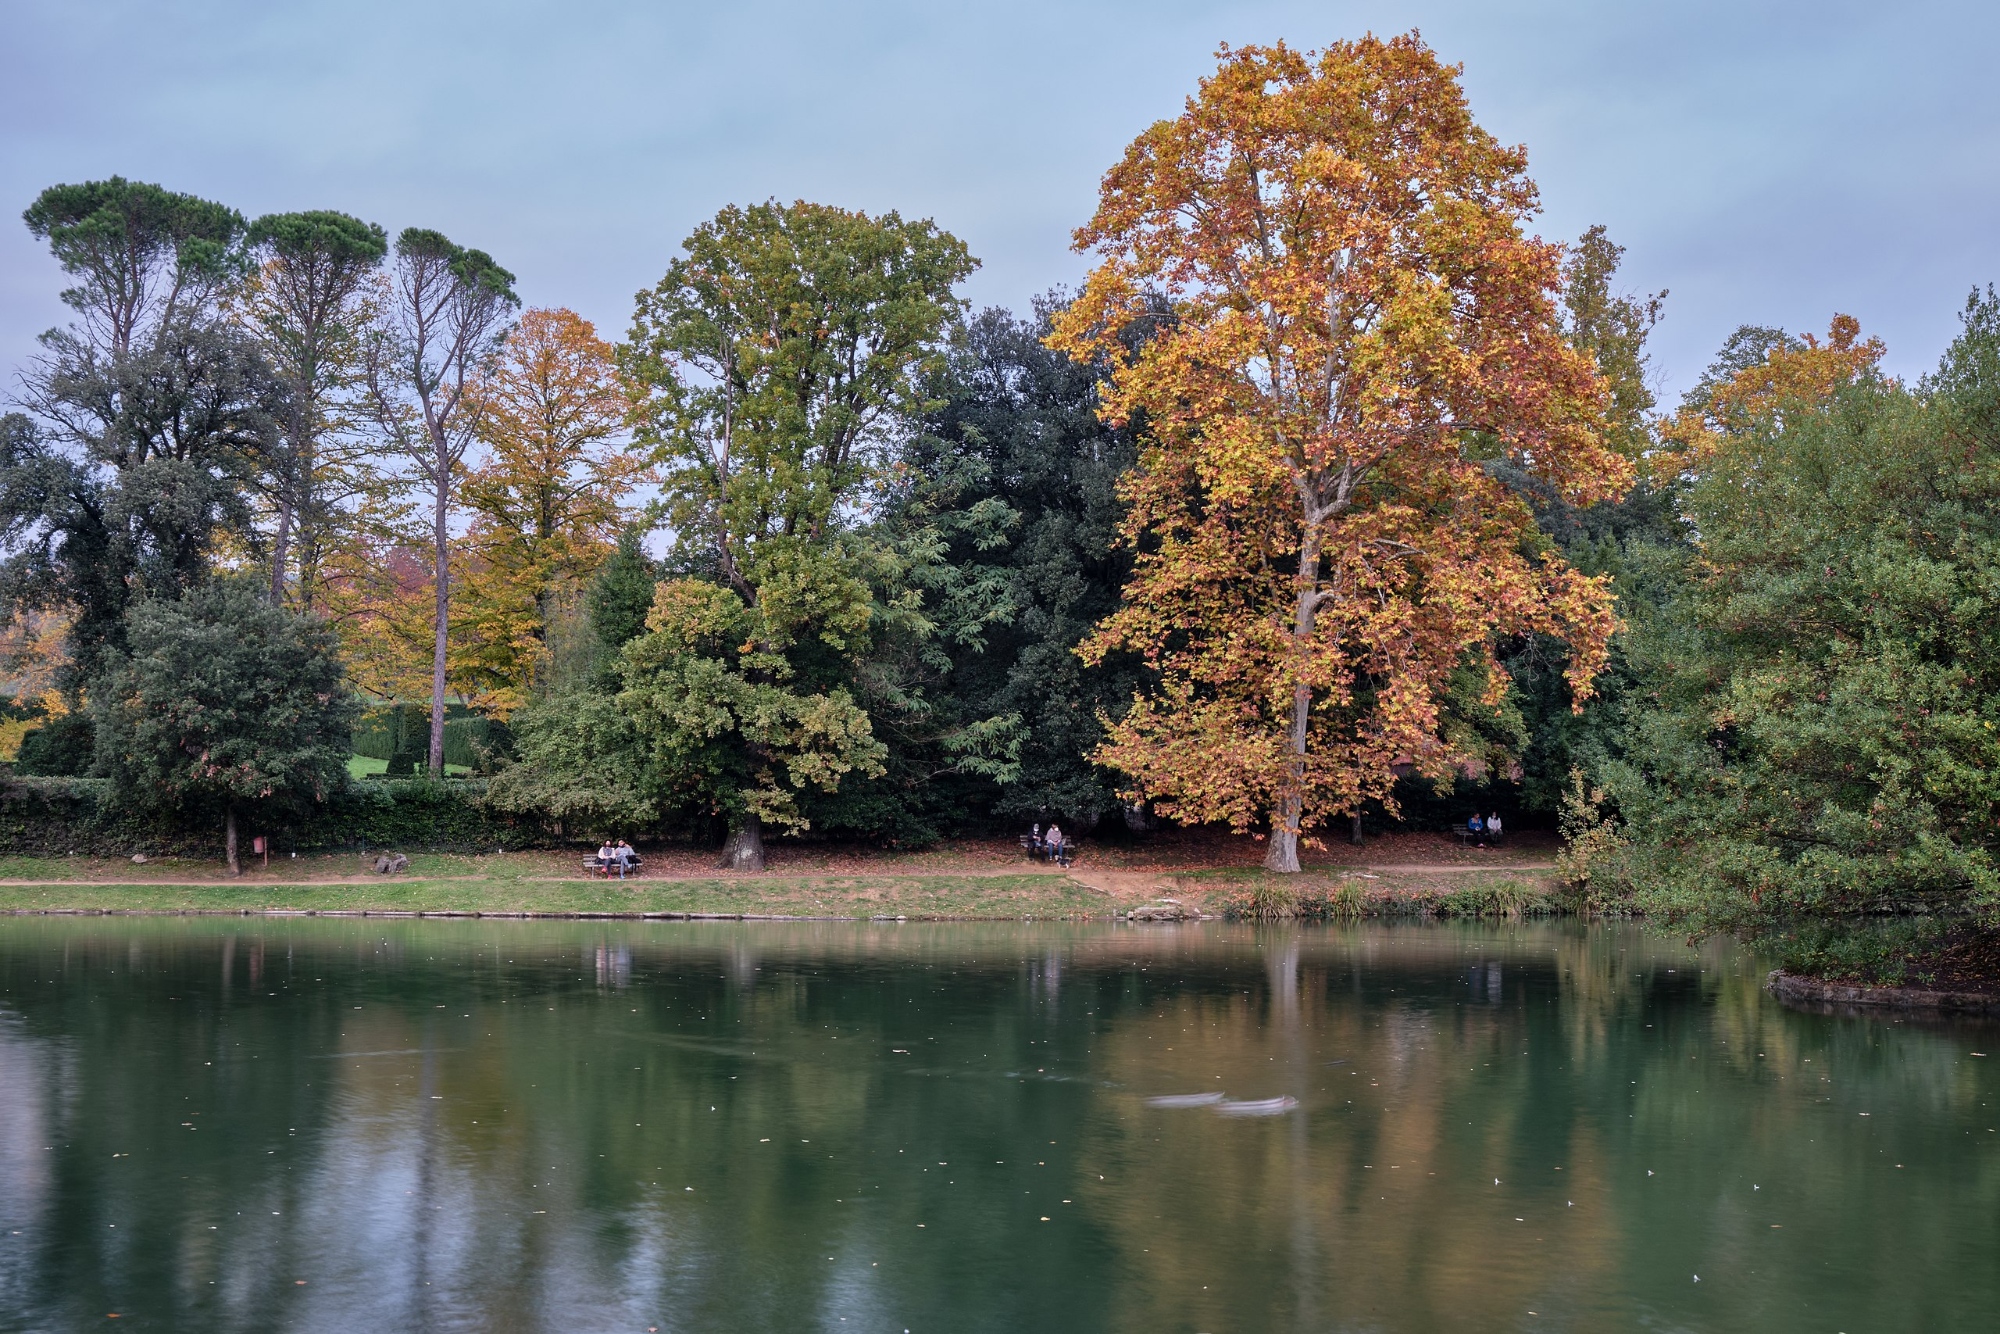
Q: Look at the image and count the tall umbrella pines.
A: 3